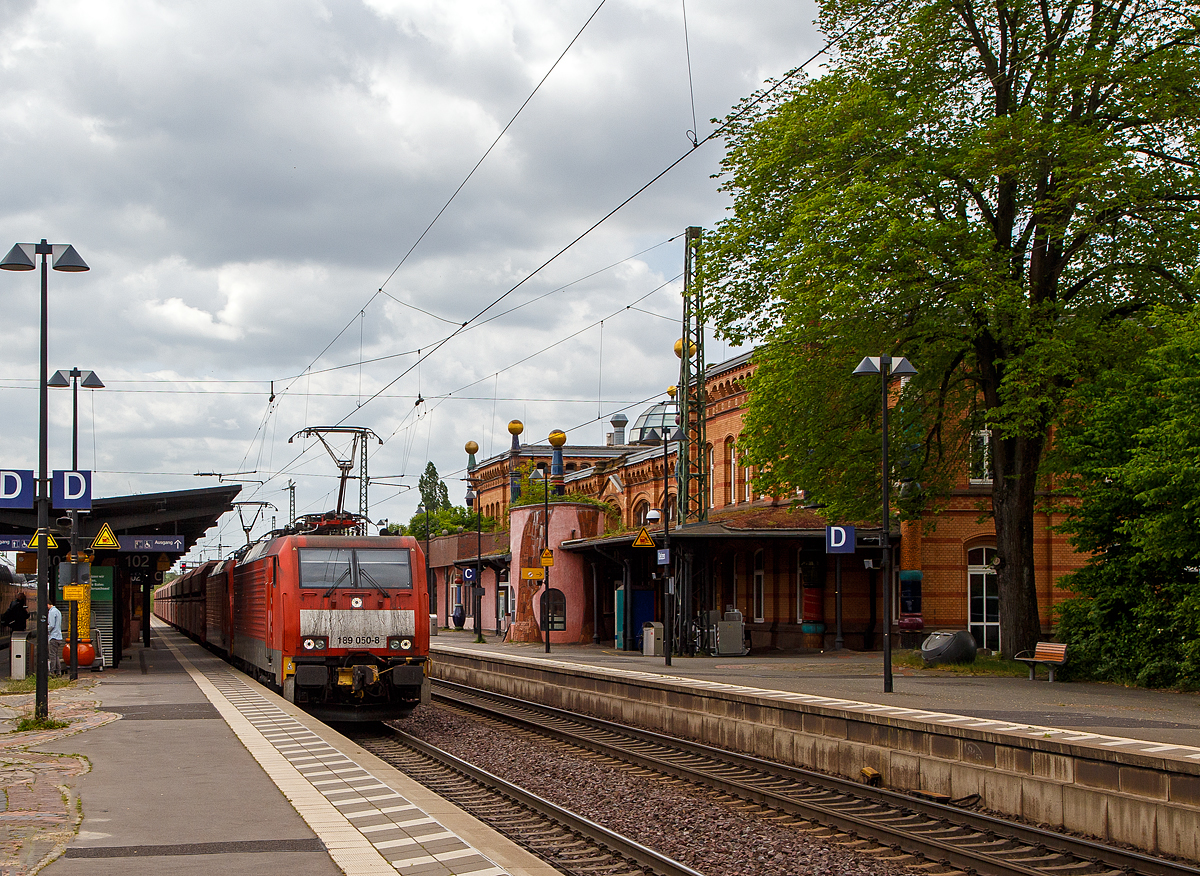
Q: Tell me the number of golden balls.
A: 5